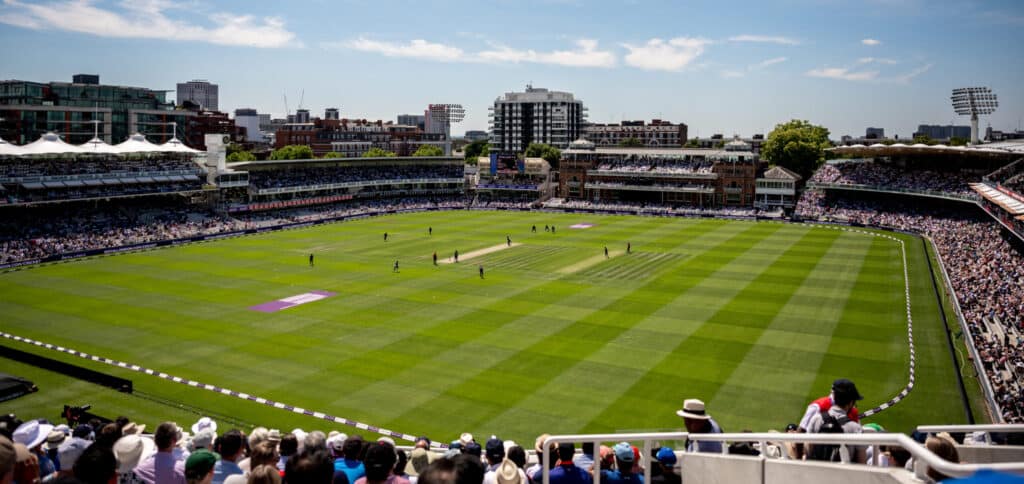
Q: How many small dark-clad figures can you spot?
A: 13